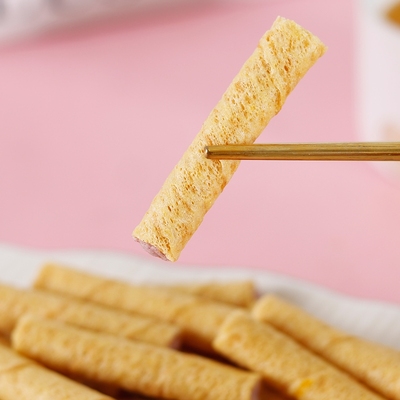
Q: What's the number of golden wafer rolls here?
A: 8